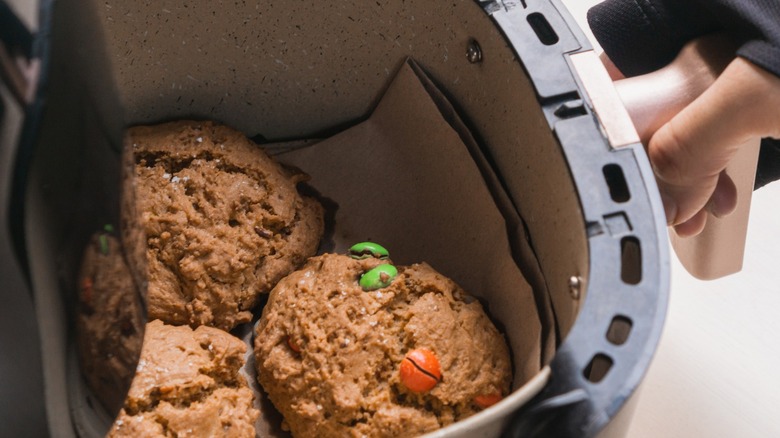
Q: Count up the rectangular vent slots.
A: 5